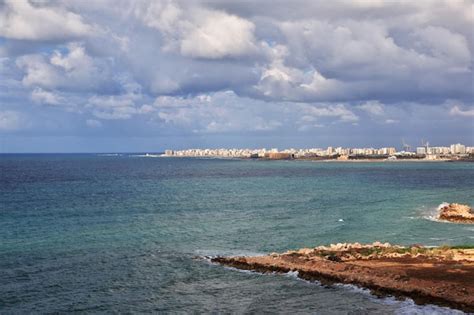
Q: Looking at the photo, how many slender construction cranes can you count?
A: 2